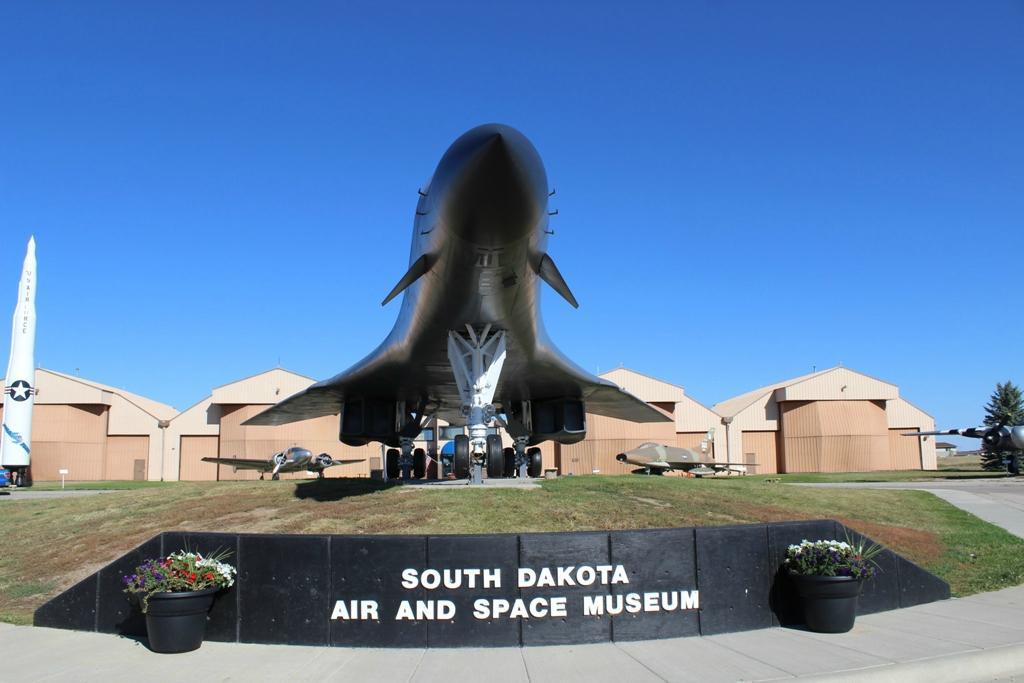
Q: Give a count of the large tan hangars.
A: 4